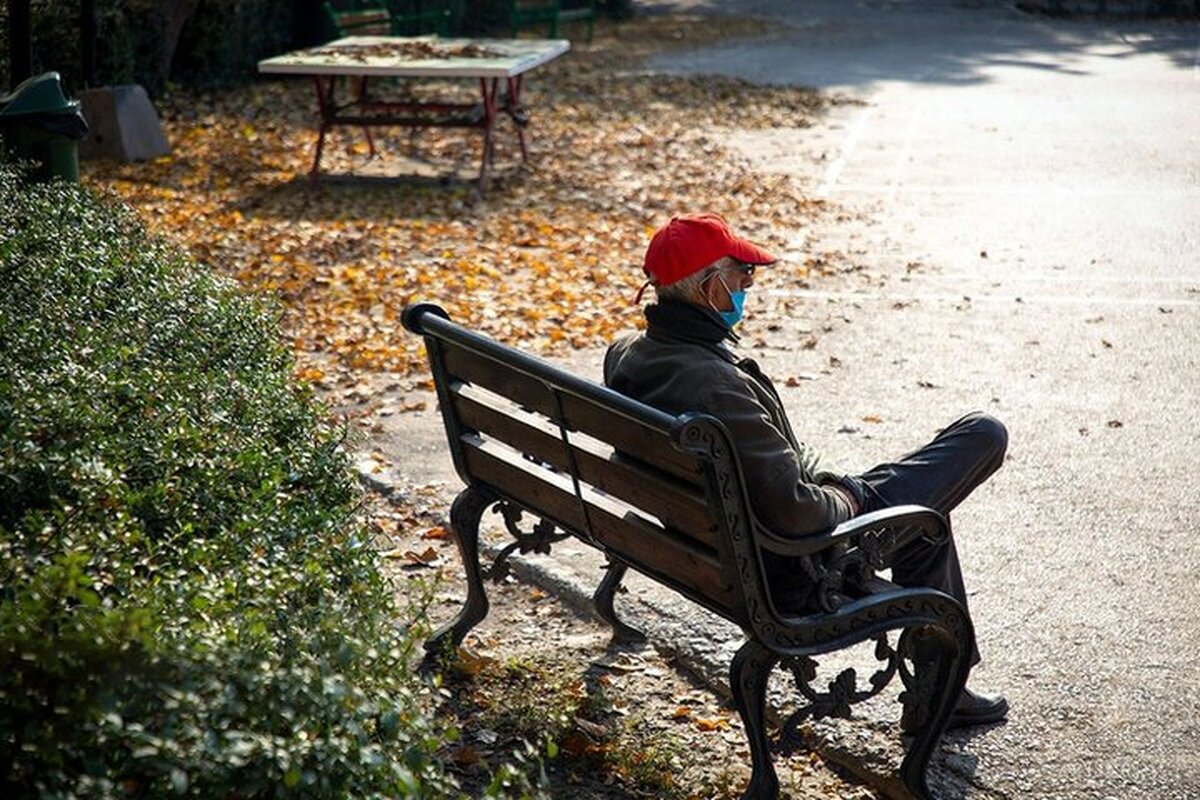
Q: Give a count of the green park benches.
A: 2